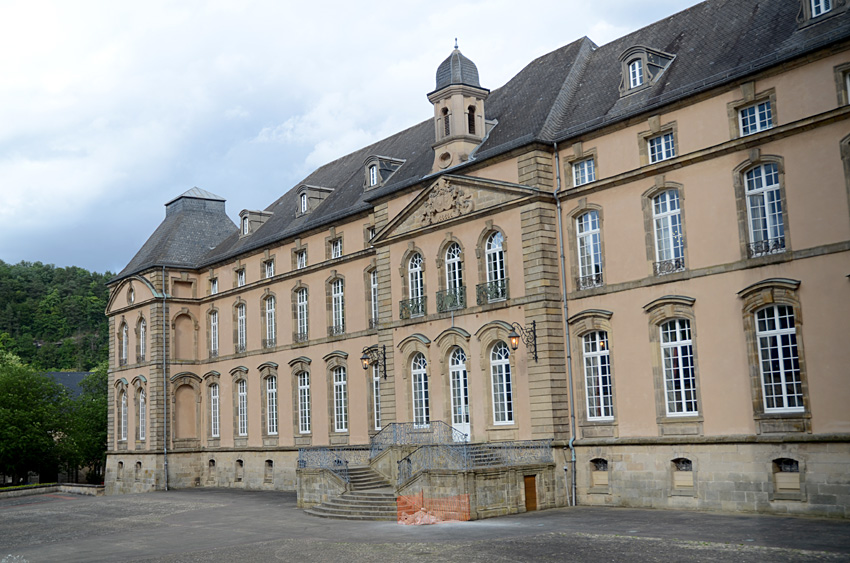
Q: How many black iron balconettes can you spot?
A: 14